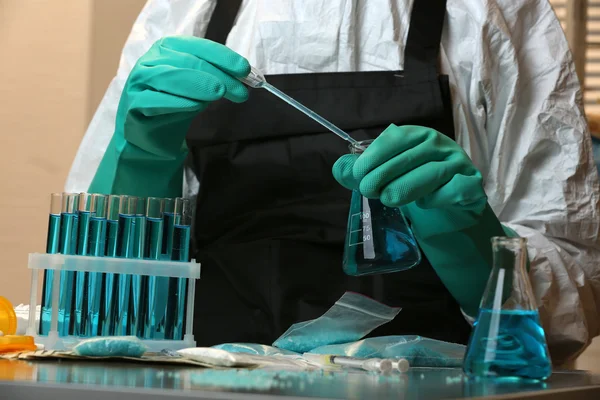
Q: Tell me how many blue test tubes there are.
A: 10